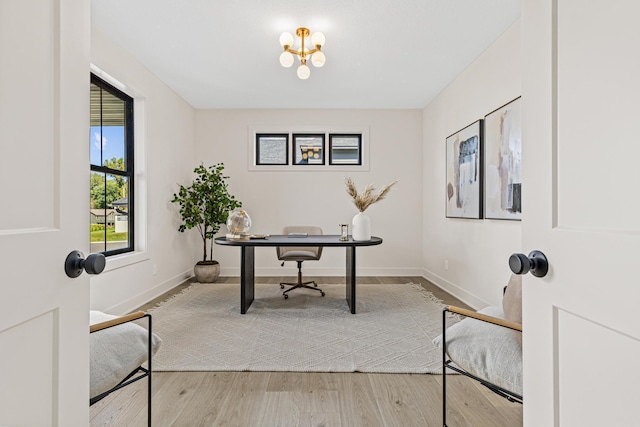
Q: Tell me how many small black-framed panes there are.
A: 3